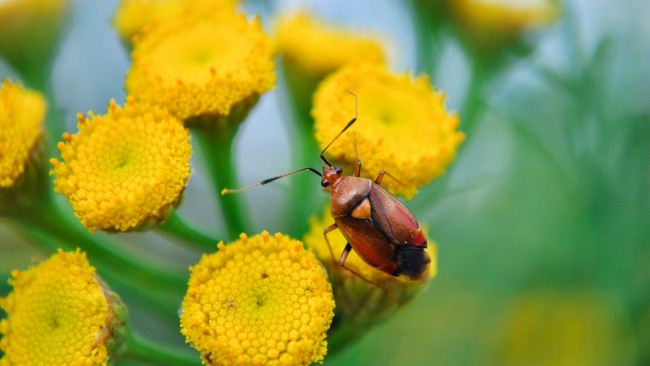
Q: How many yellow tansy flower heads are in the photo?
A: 11